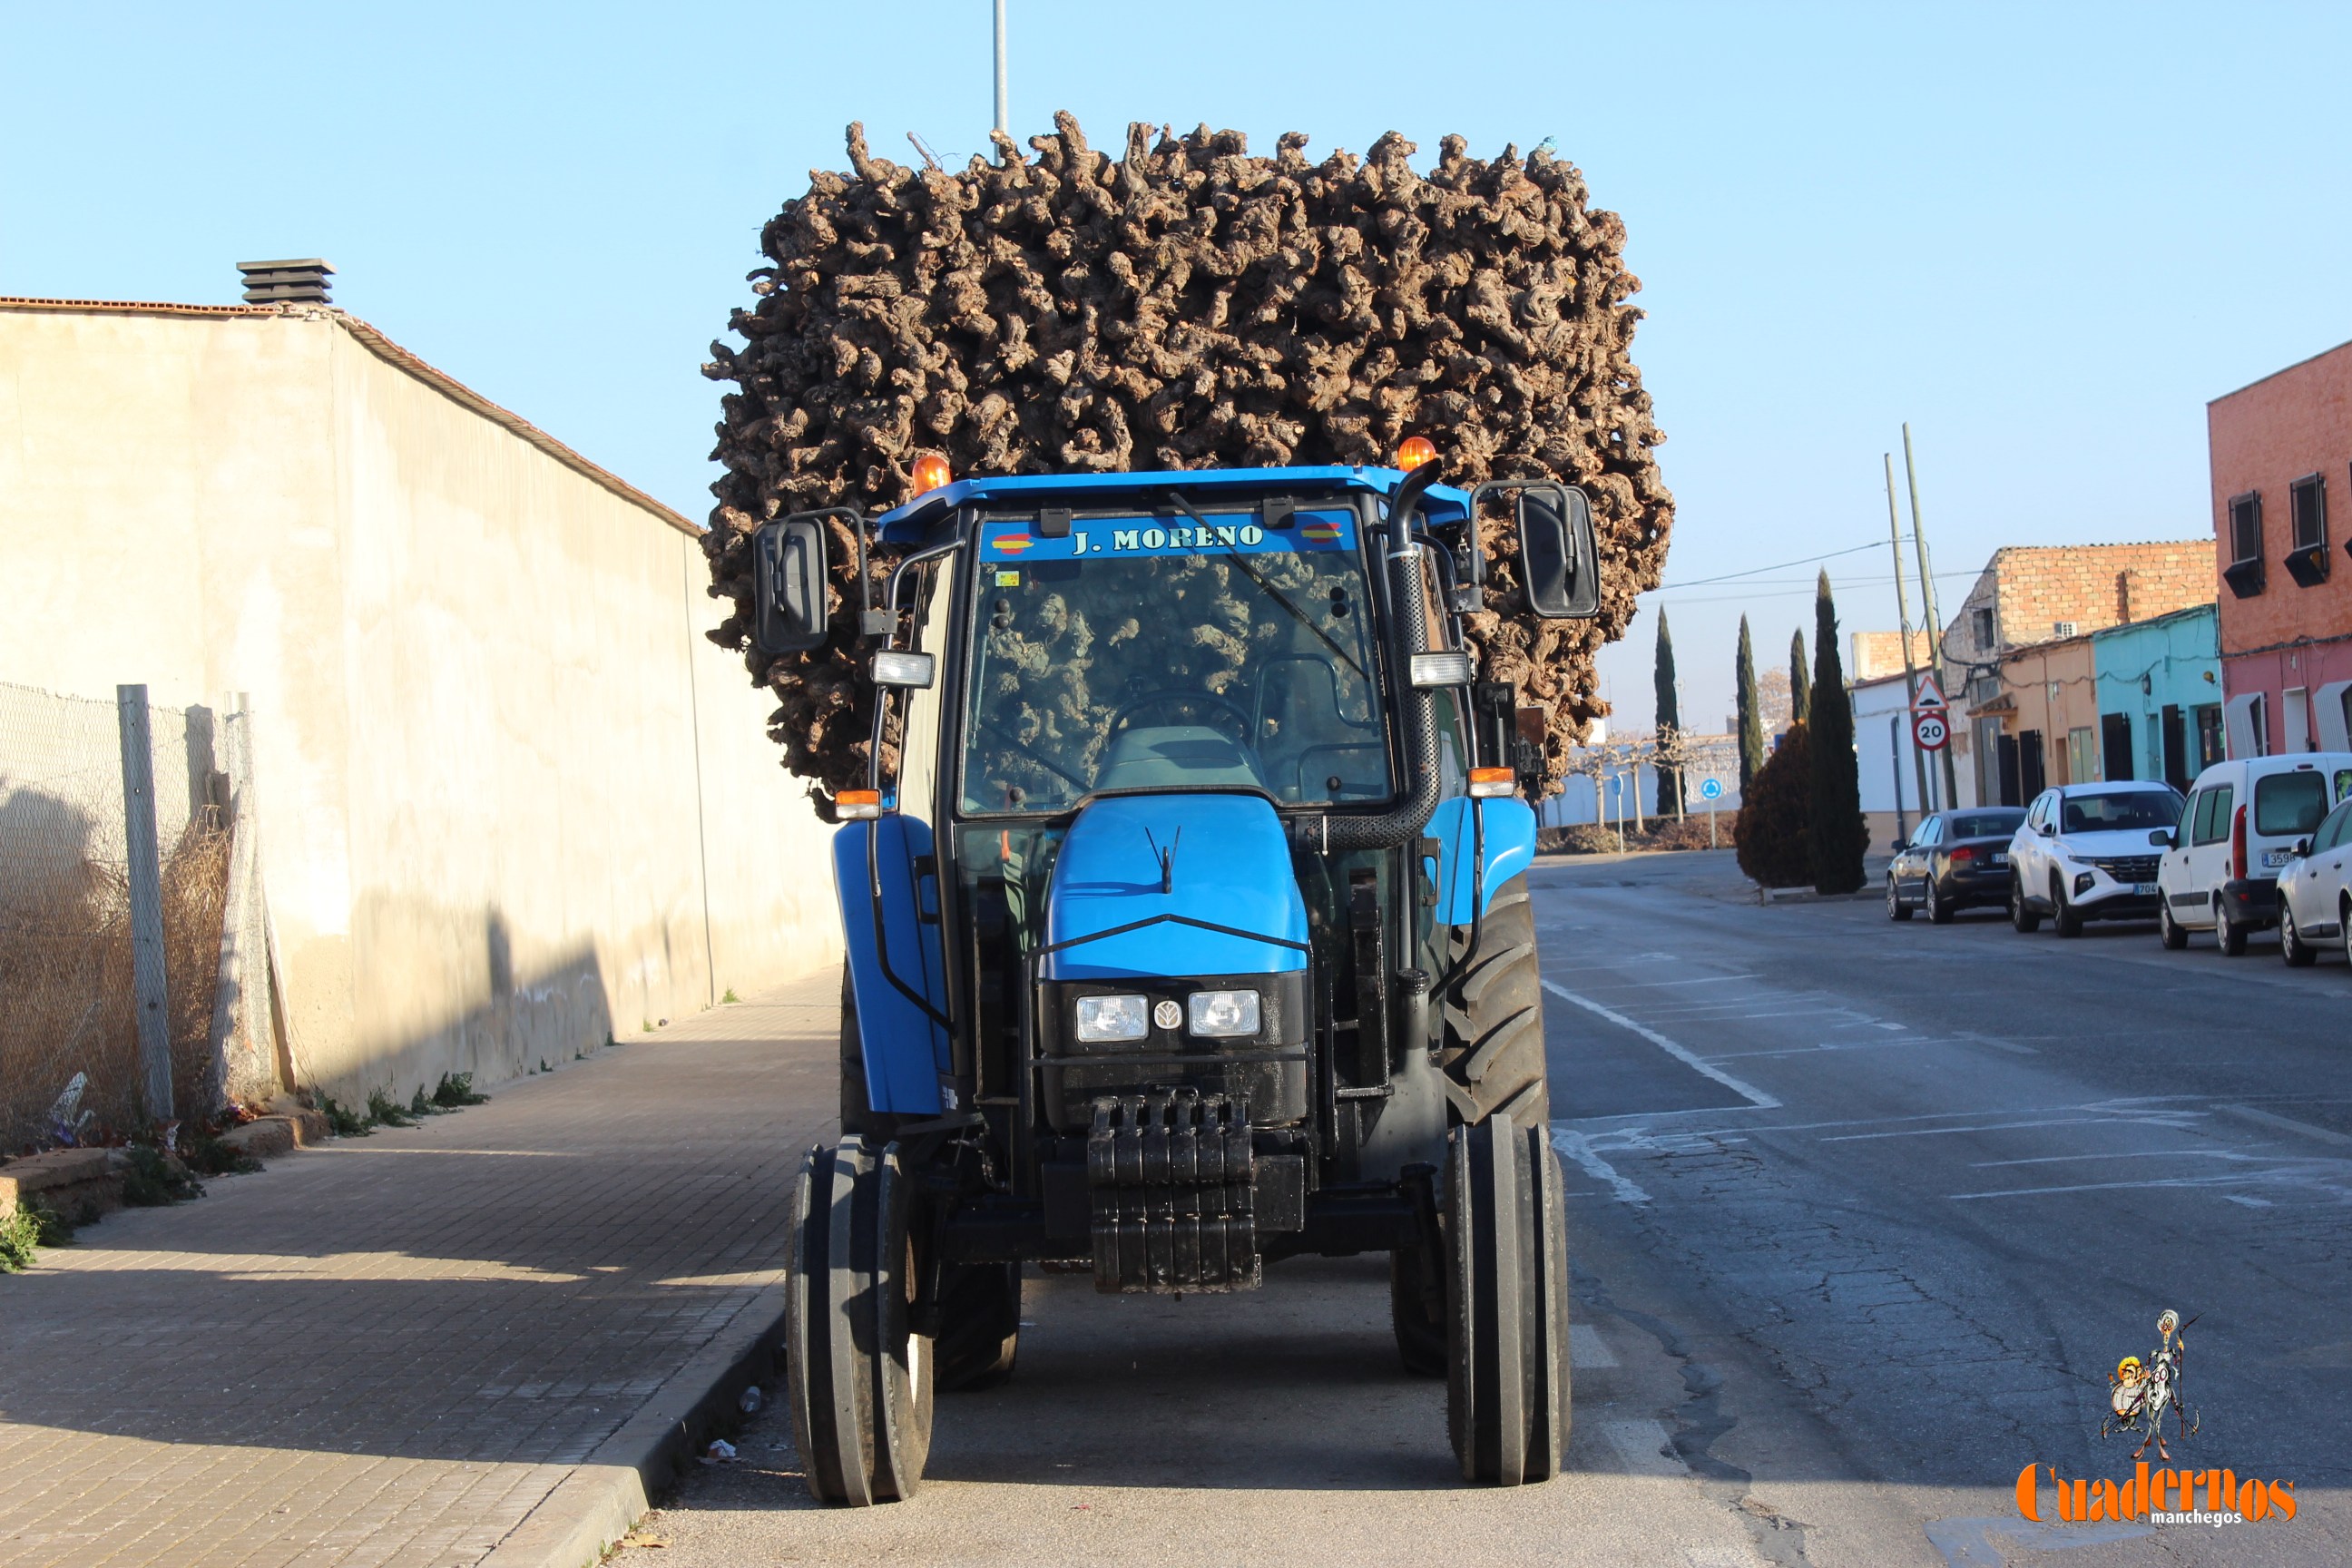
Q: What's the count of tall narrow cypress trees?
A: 4